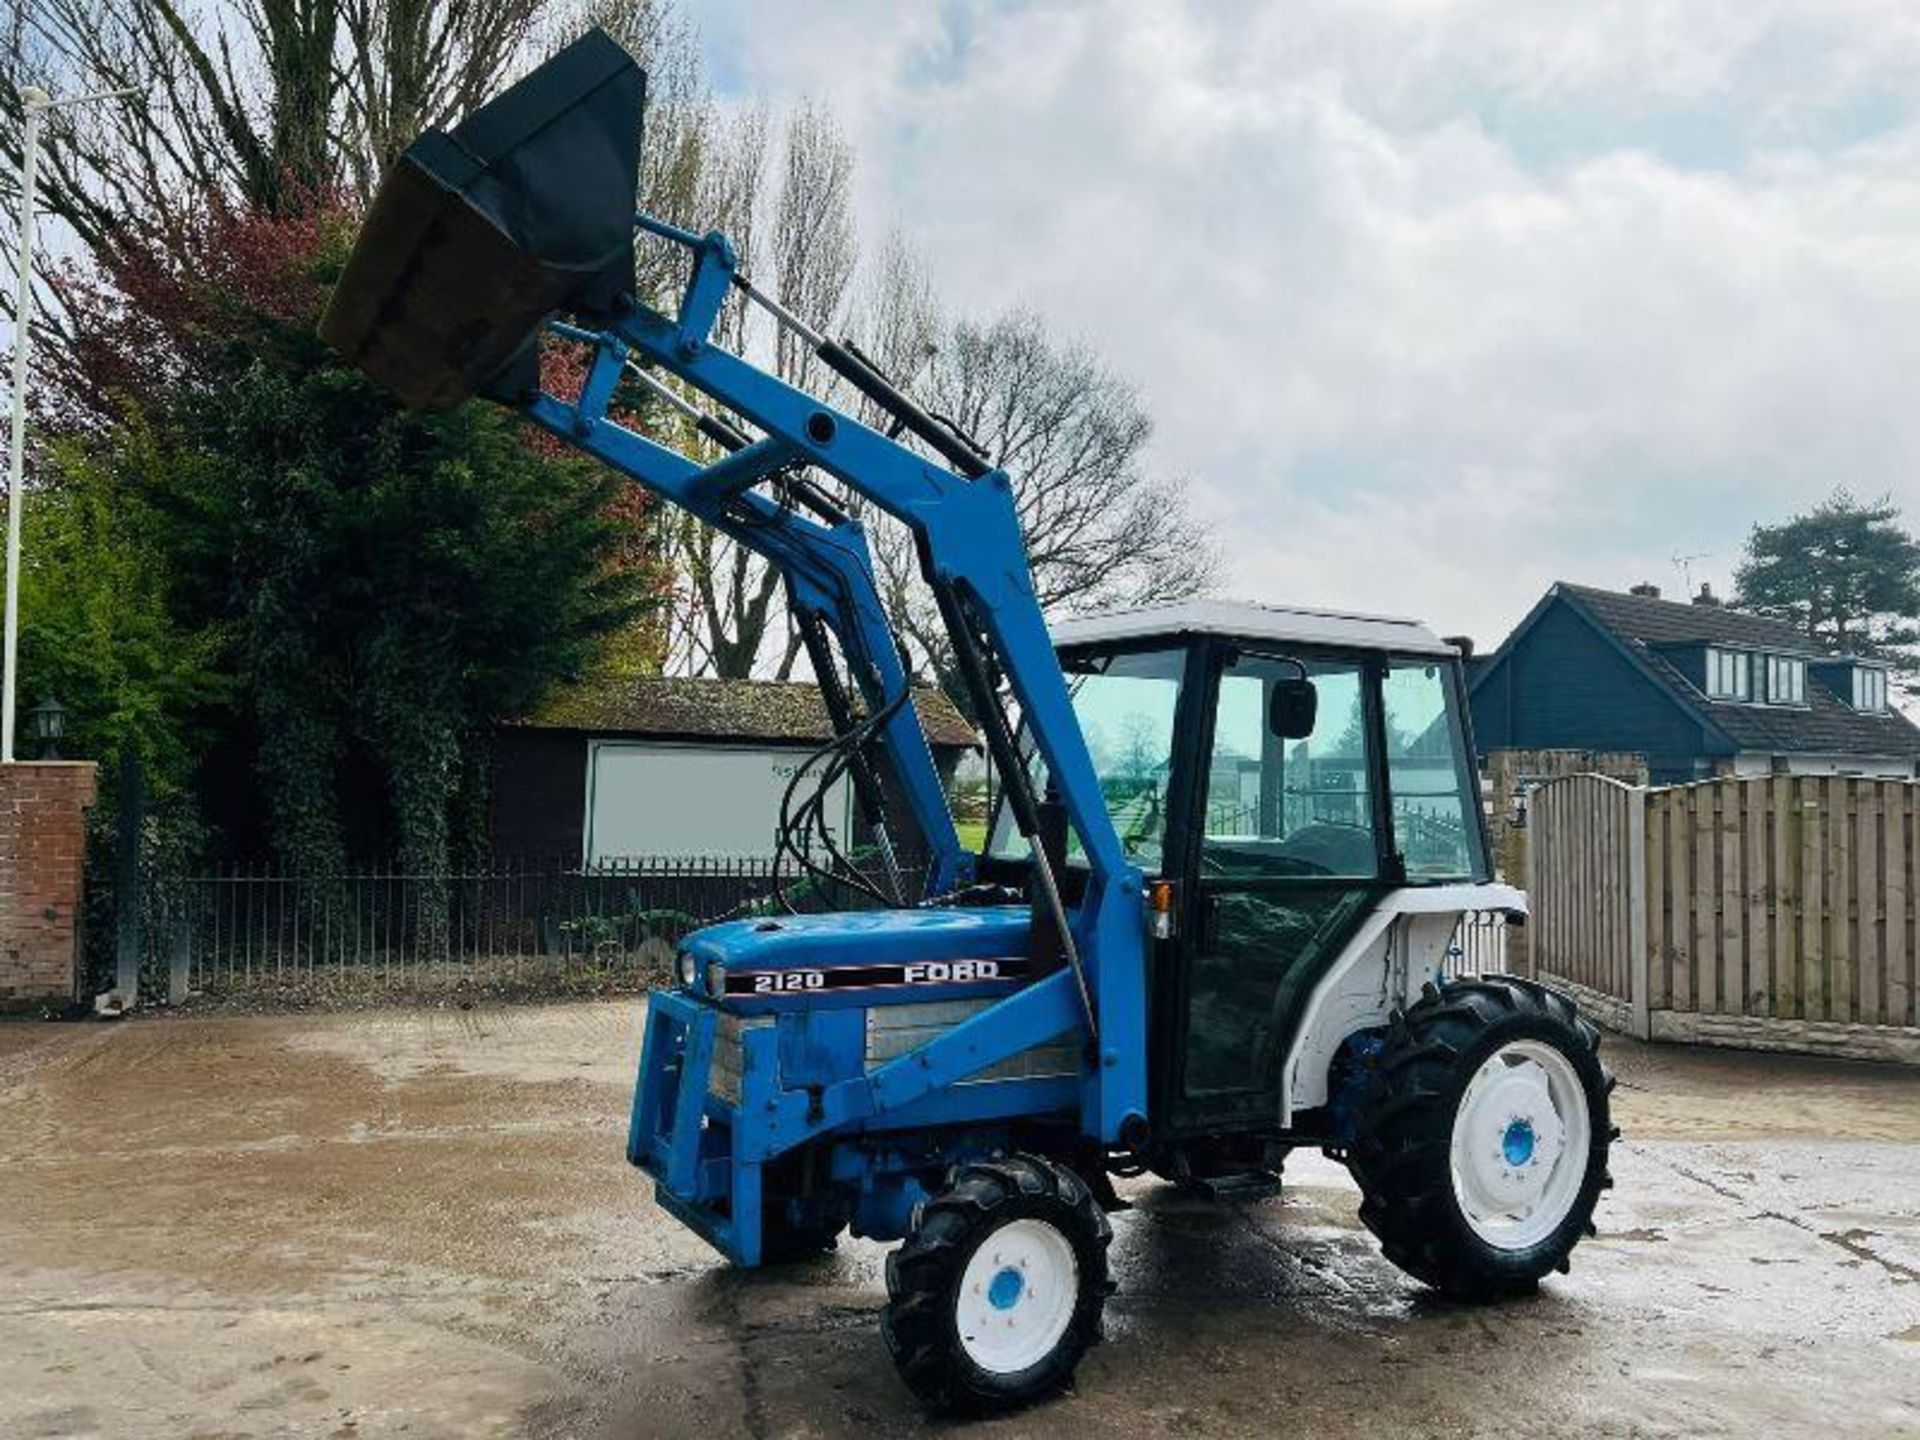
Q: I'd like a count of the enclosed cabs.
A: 1